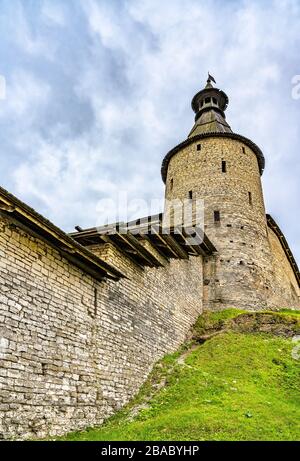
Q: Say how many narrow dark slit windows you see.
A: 7